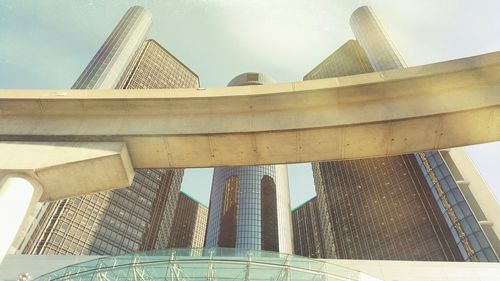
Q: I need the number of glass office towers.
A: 5